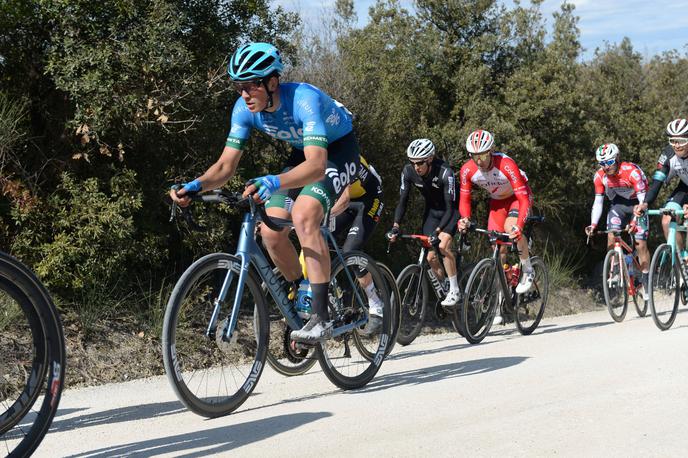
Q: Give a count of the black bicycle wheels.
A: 13